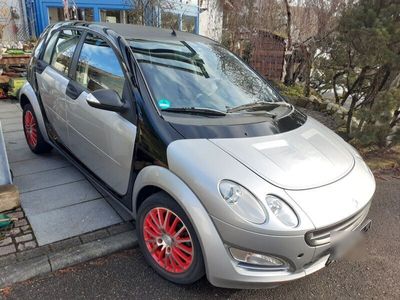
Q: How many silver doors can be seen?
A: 2